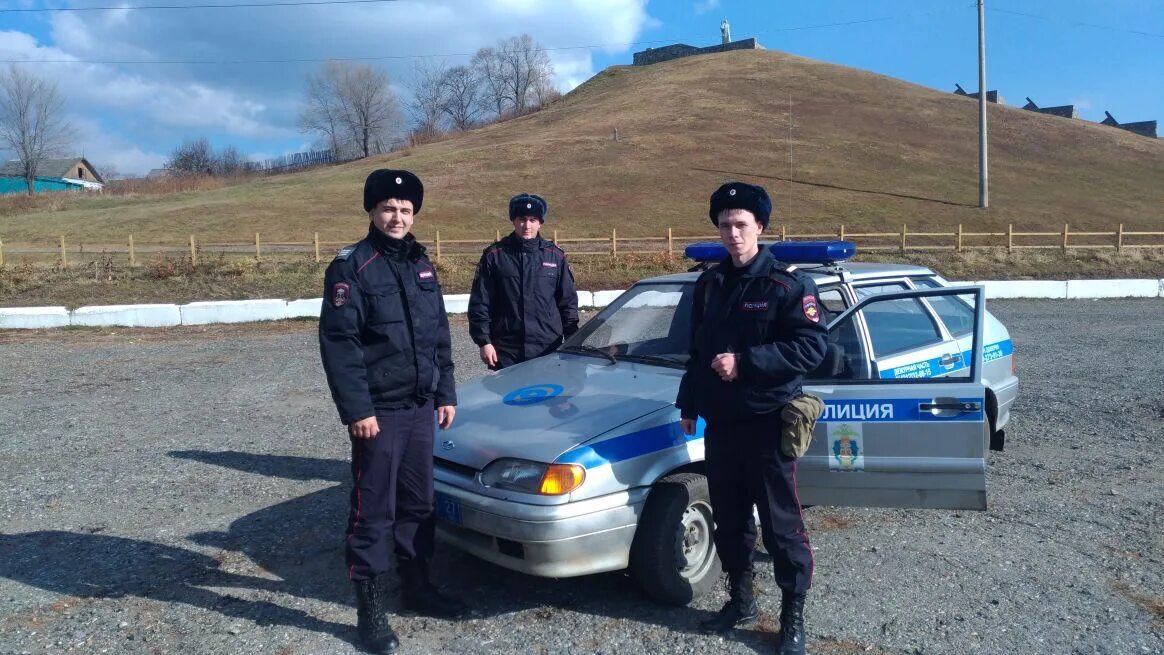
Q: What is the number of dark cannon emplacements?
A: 3